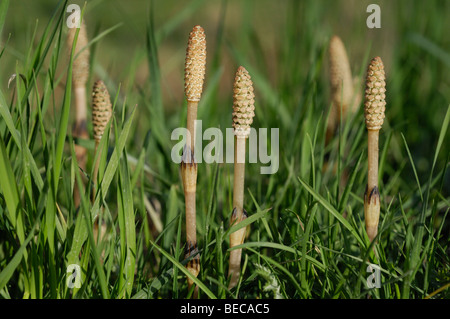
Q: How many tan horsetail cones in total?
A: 6